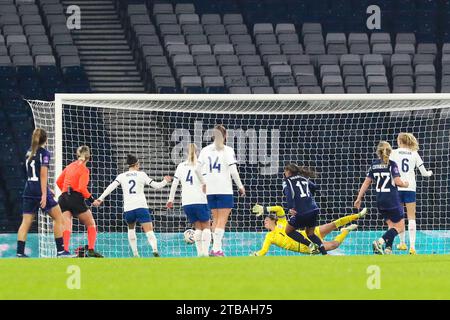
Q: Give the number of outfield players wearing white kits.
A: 4